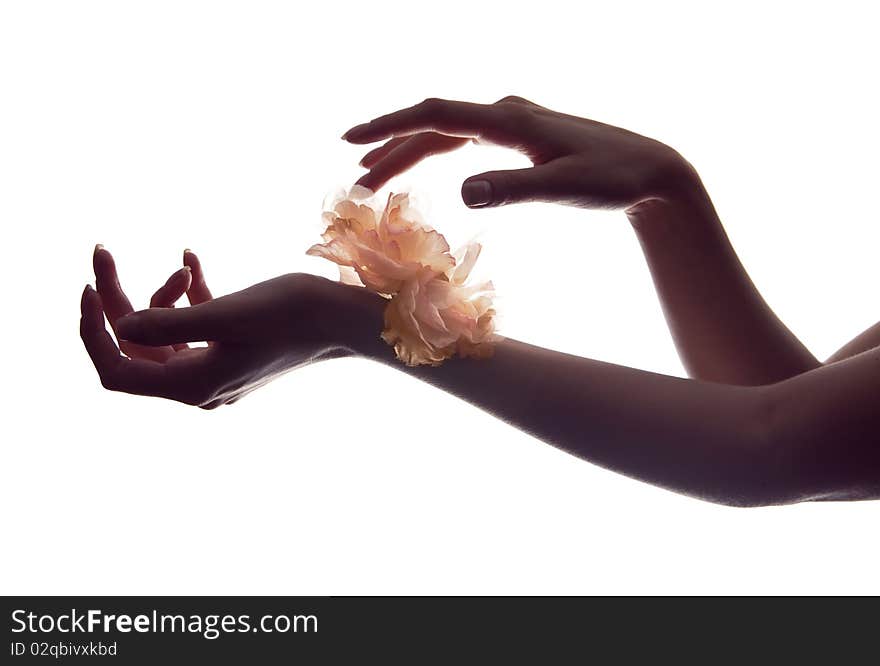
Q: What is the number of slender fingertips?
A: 9